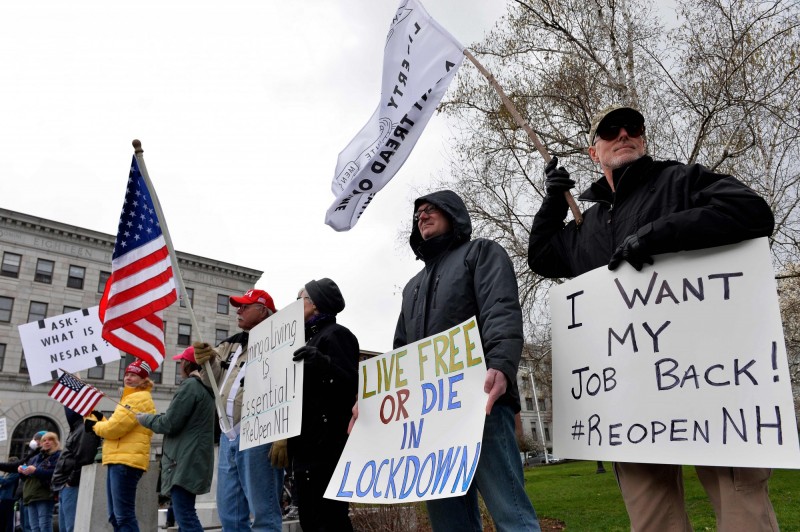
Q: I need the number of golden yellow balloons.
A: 0